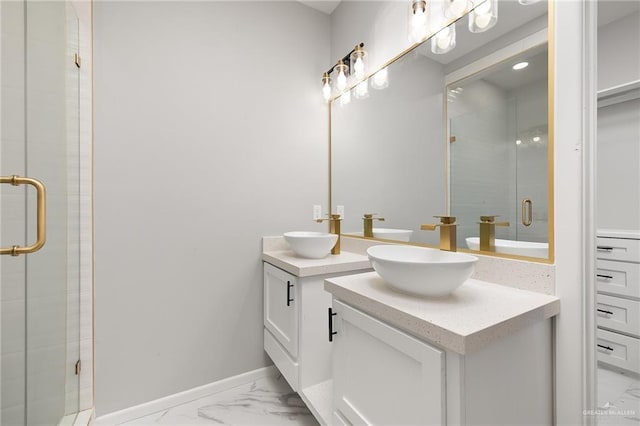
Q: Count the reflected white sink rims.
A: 2